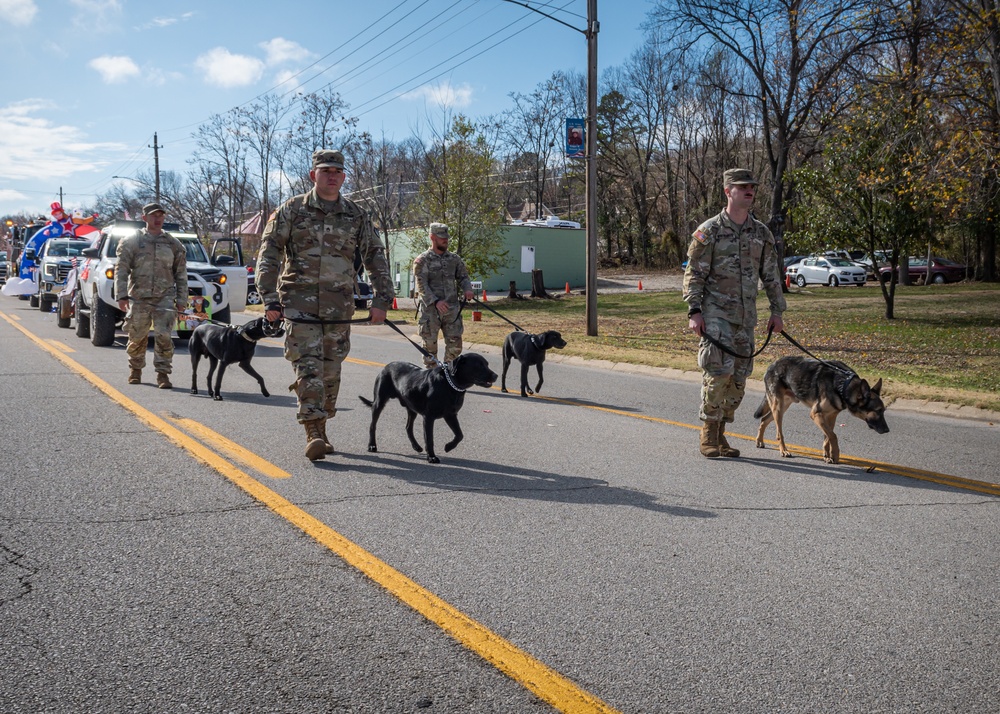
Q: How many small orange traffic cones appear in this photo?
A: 5